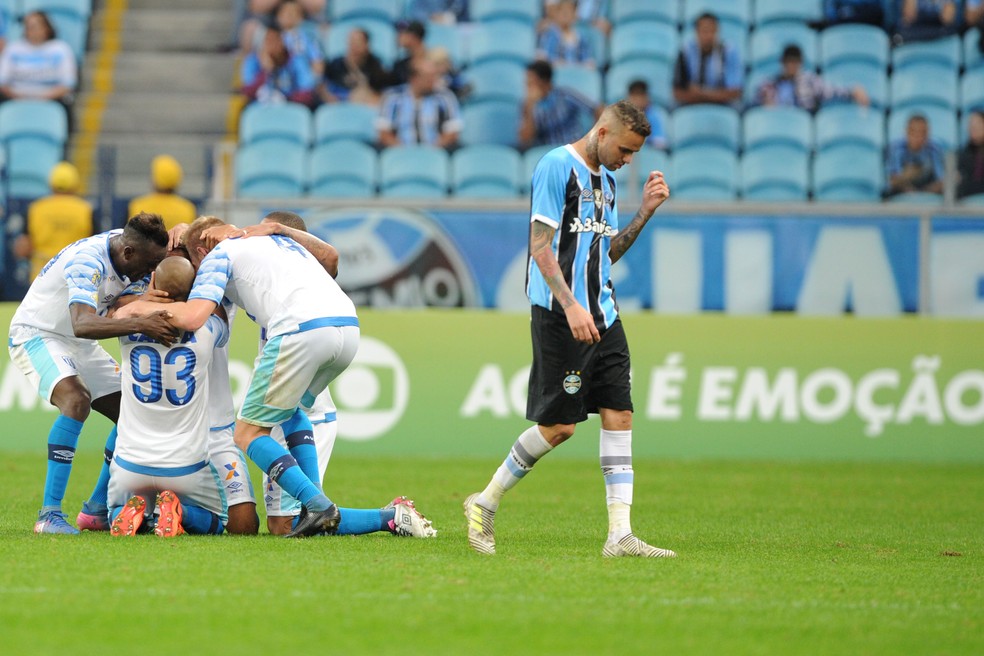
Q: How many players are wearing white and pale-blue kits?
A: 5